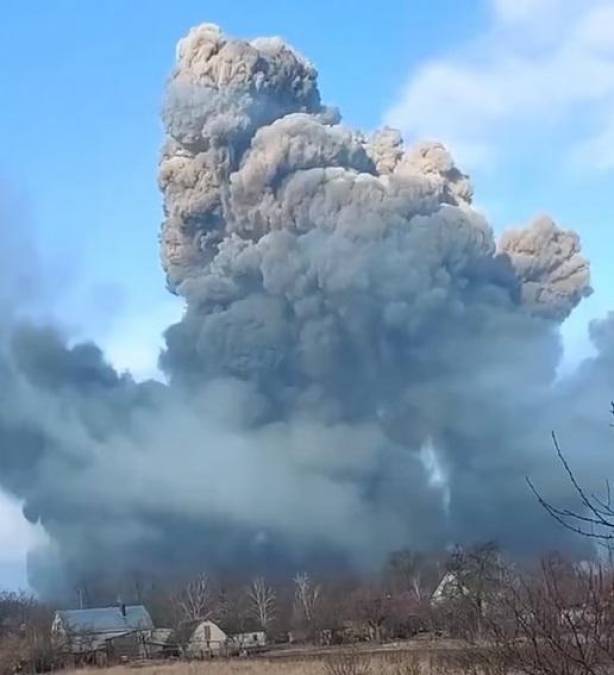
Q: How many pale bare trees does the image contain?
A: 3